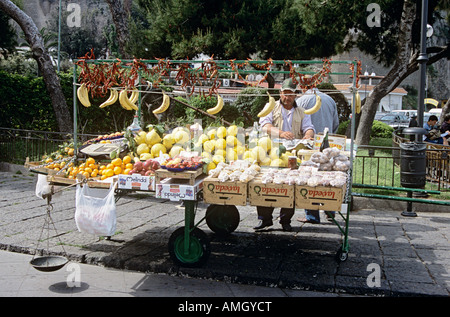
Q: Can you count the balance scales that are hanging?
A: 1